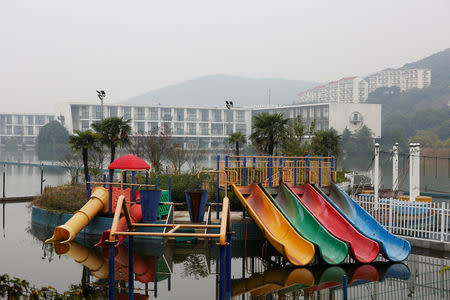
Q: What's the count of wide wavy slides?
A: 4